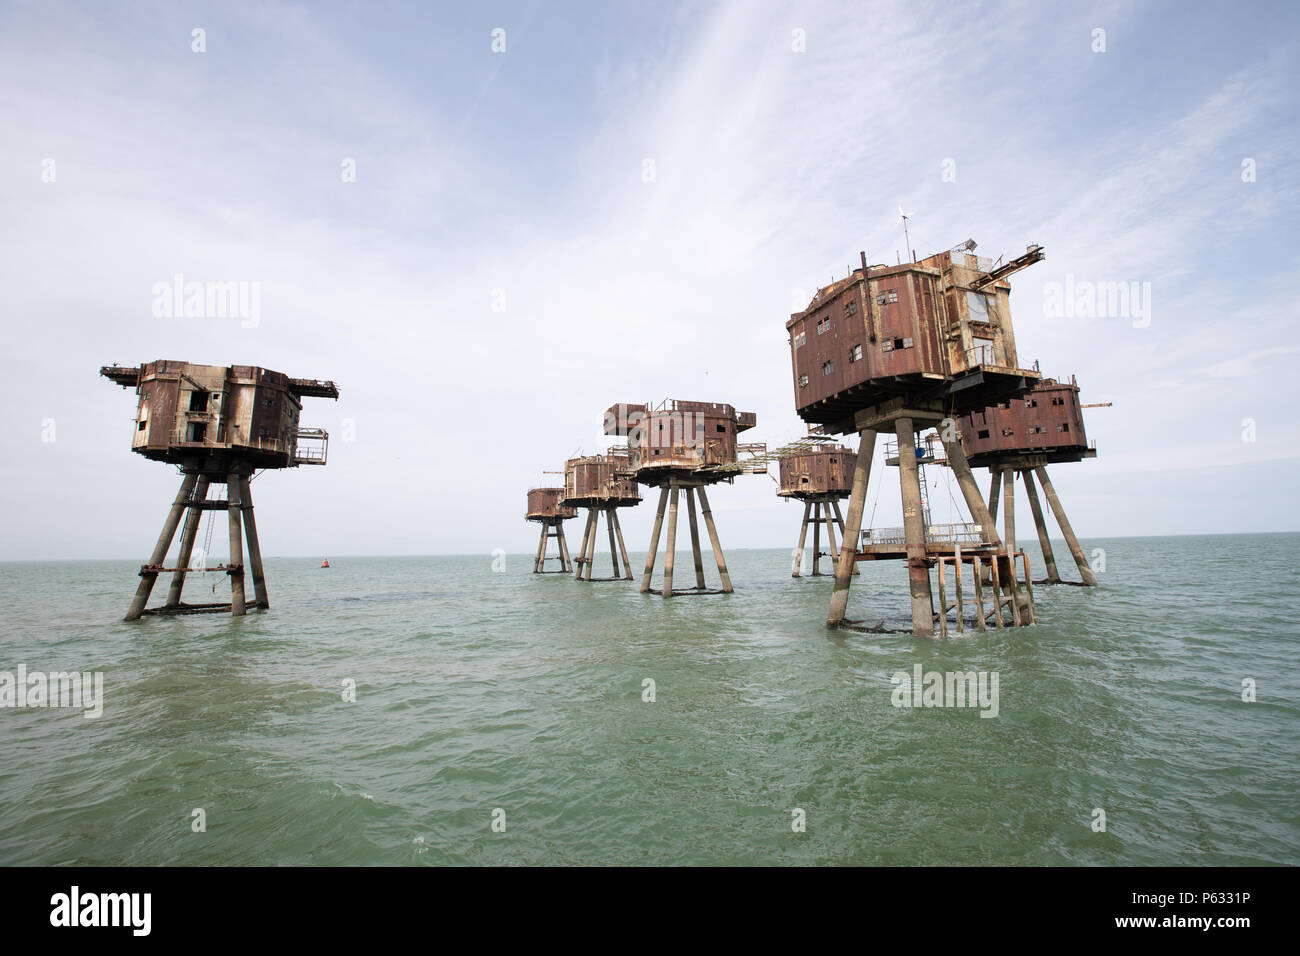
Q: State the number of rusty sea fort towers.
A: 7